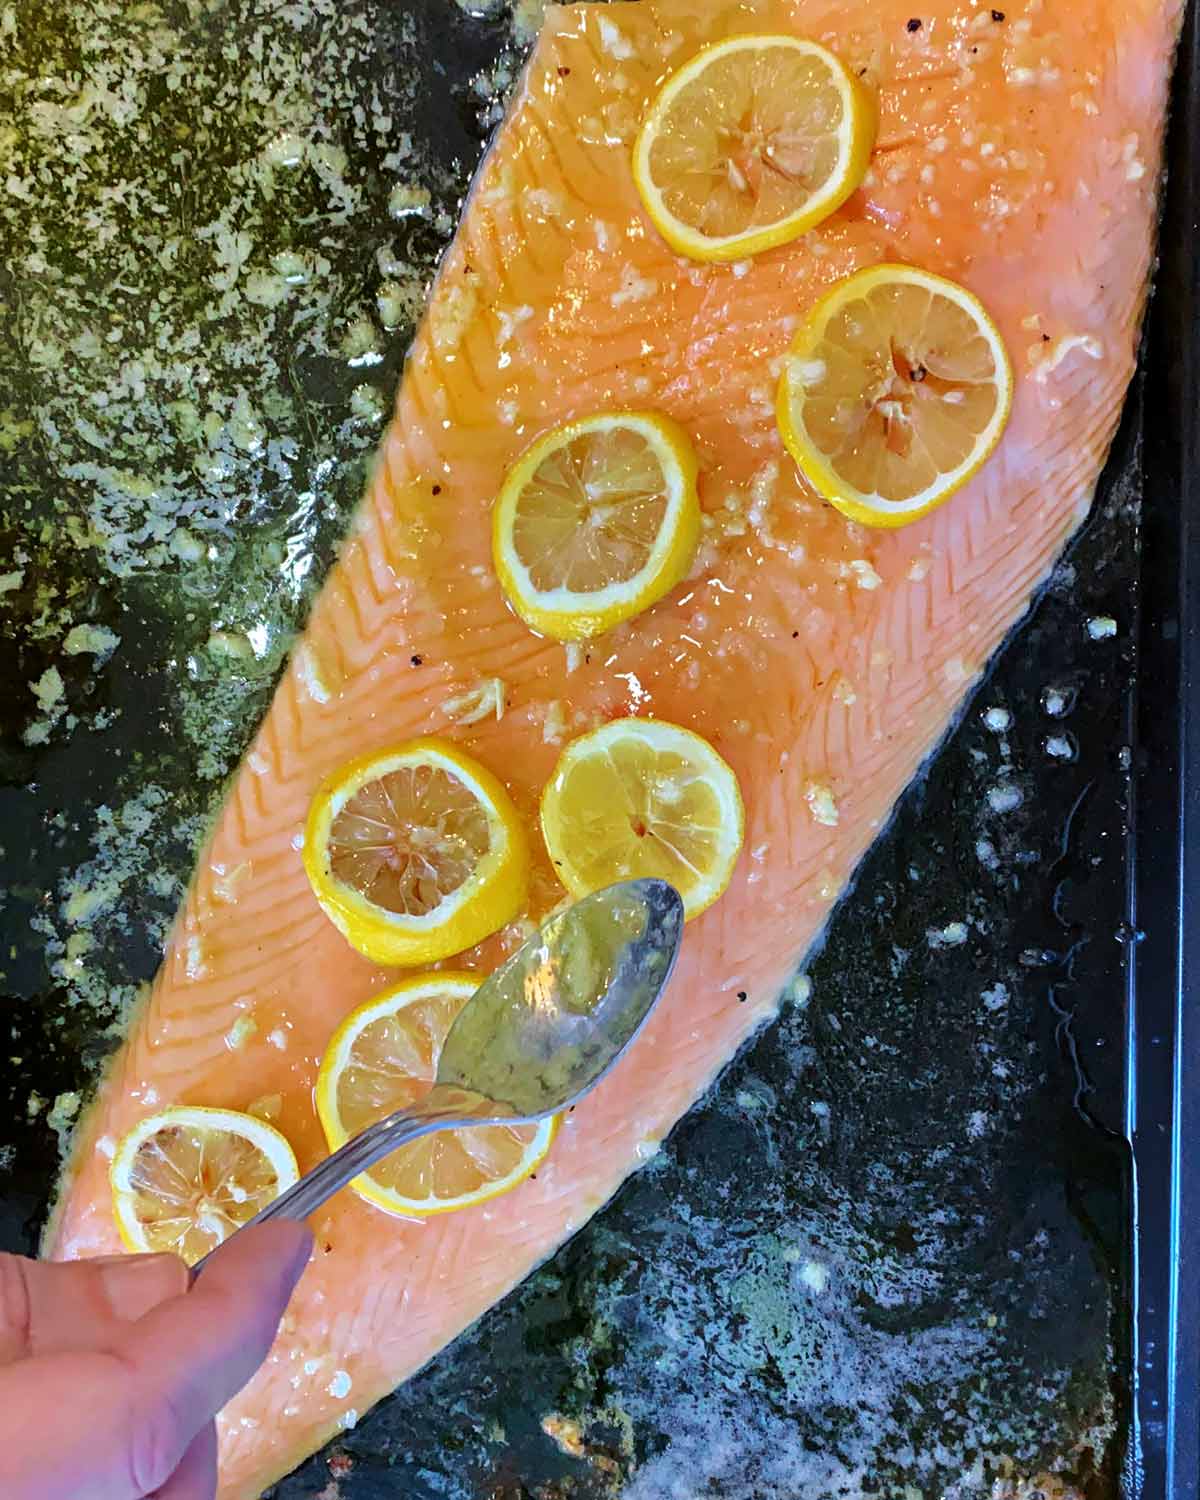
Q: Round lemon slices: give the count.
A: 7